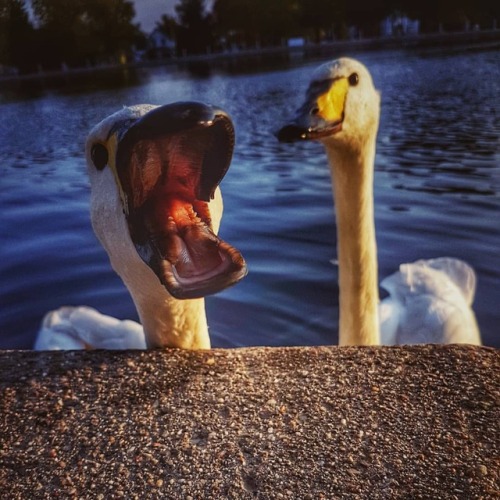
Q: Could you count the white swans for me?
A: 2